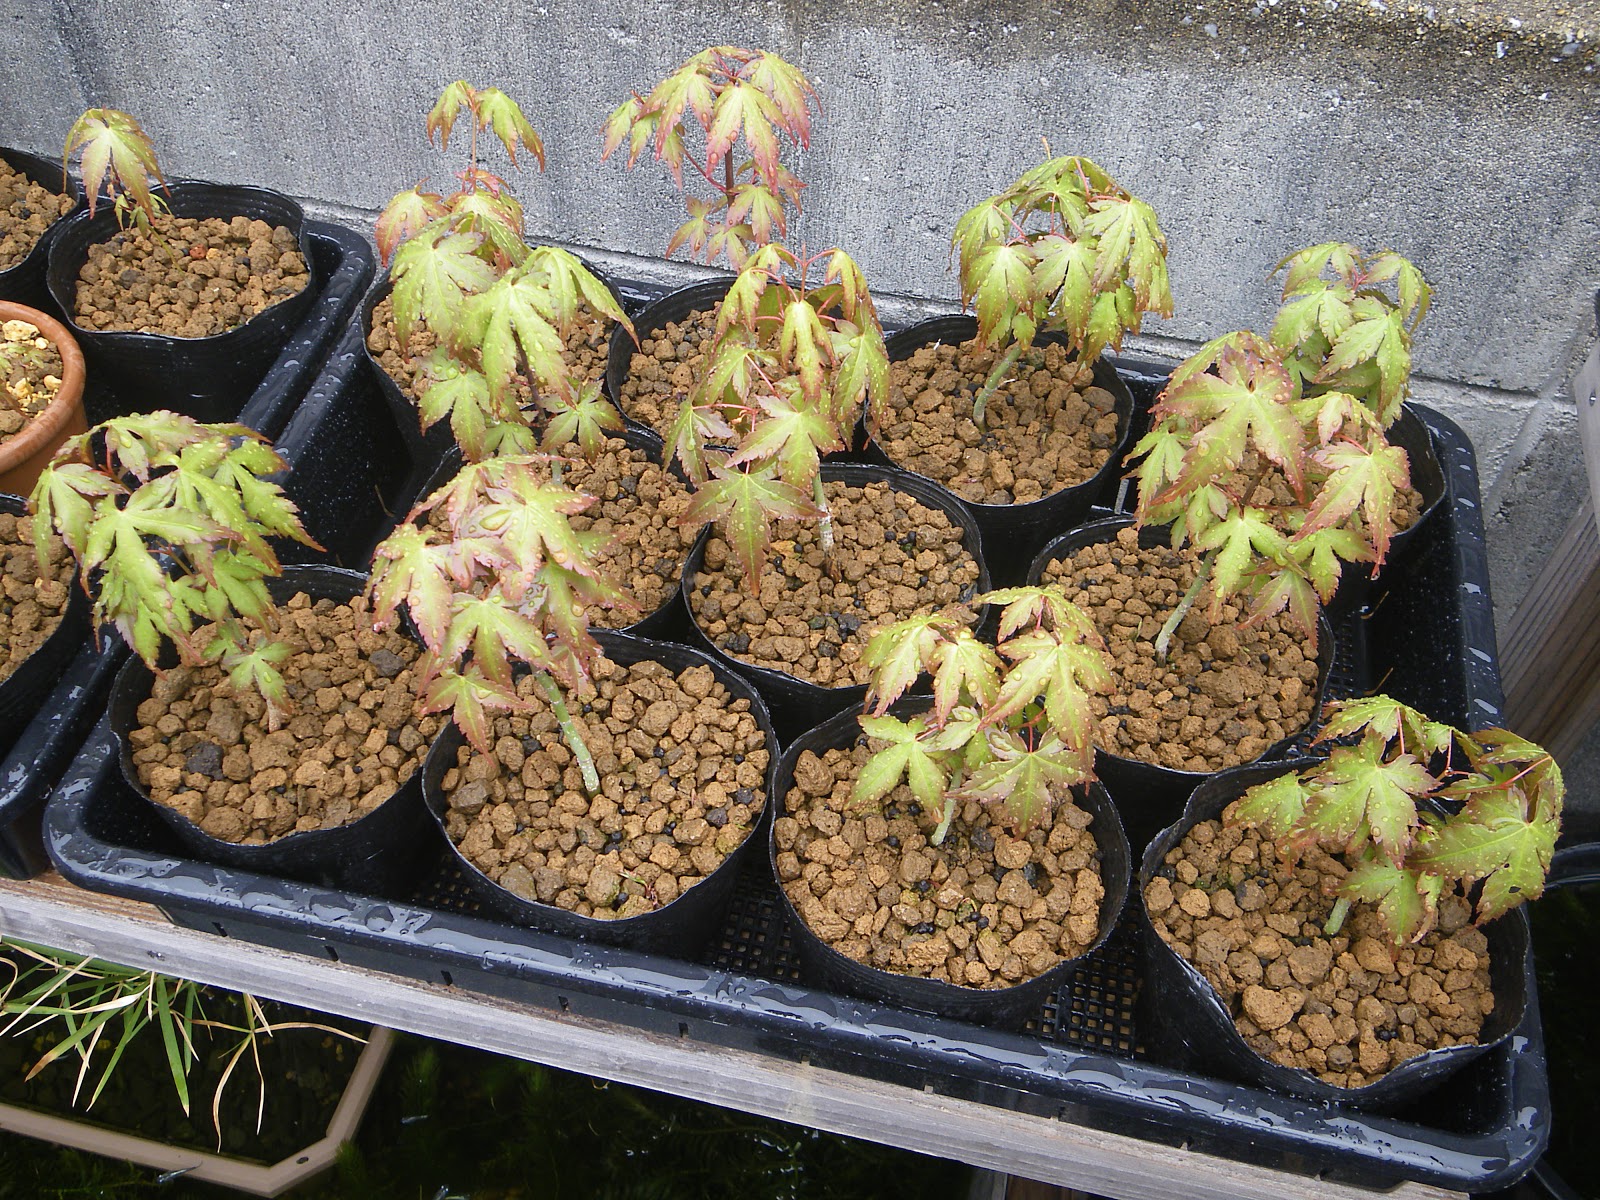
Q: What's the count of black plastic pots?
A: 14